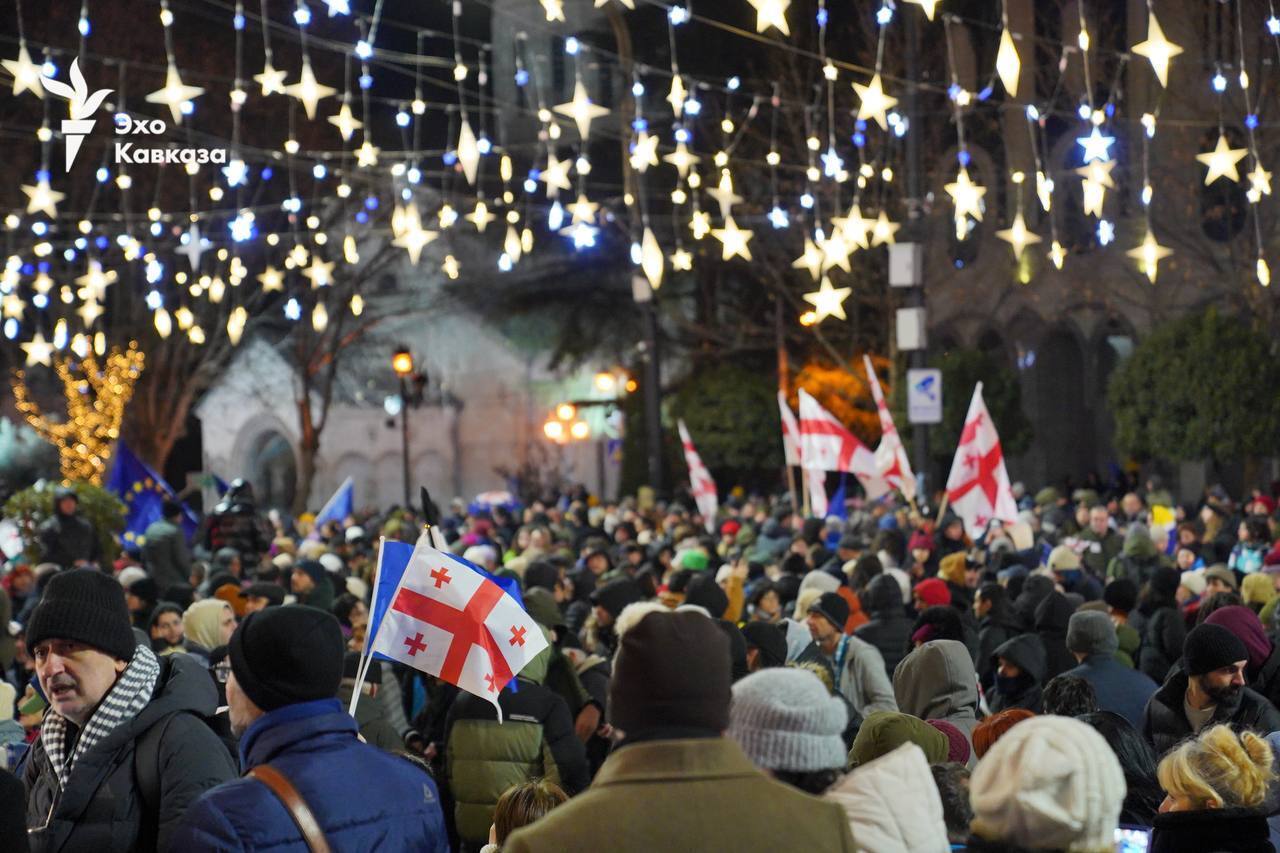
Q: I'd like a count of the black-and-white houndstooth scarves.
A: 1